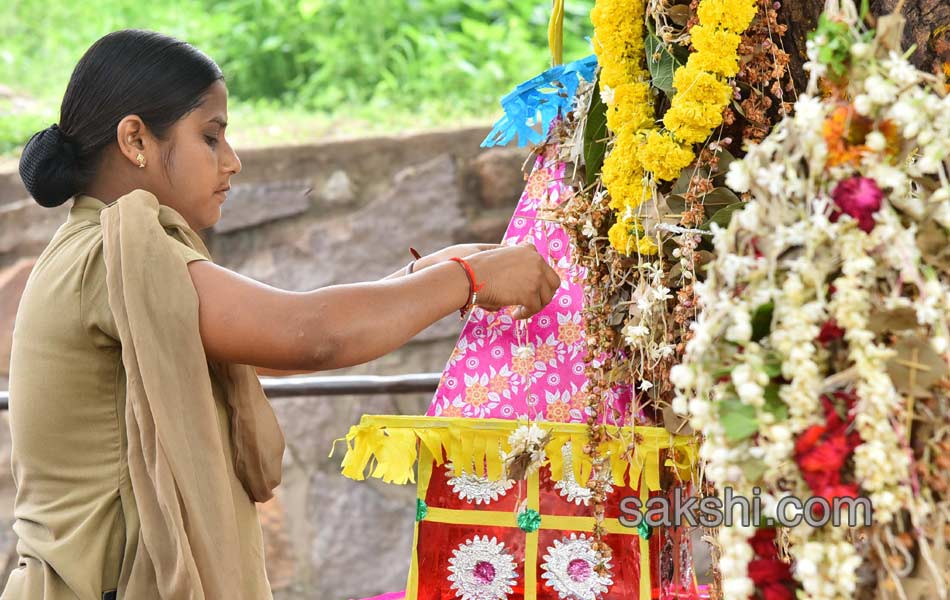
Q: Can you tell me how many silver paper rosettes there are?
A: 4